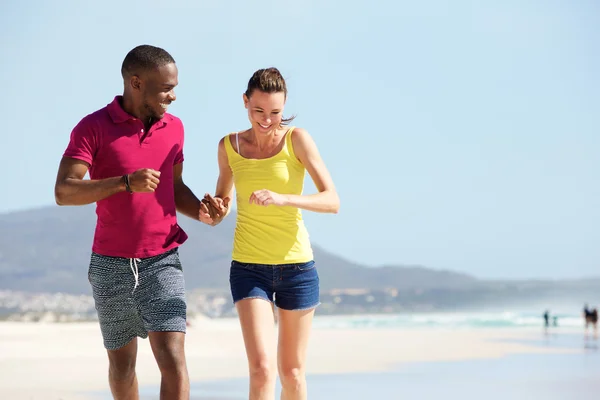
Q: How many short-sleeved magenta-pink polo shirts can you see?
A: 1